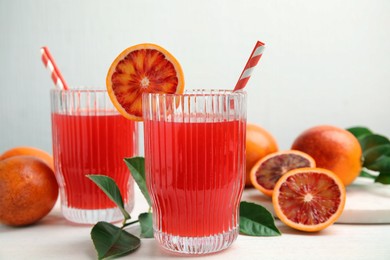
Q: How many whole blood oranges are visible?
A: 4